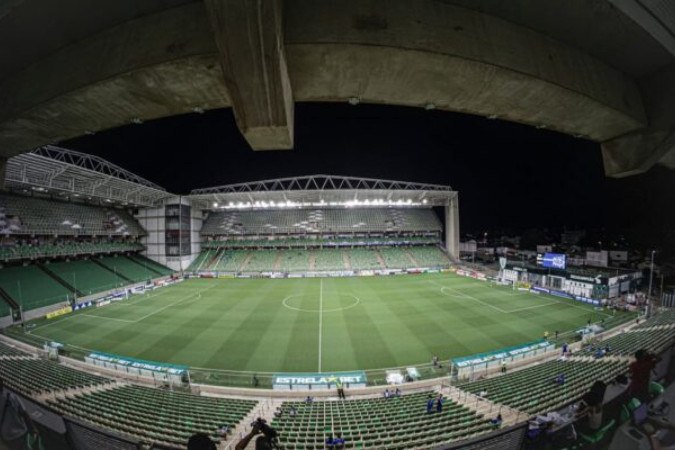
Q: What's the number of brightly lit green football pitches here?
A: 1